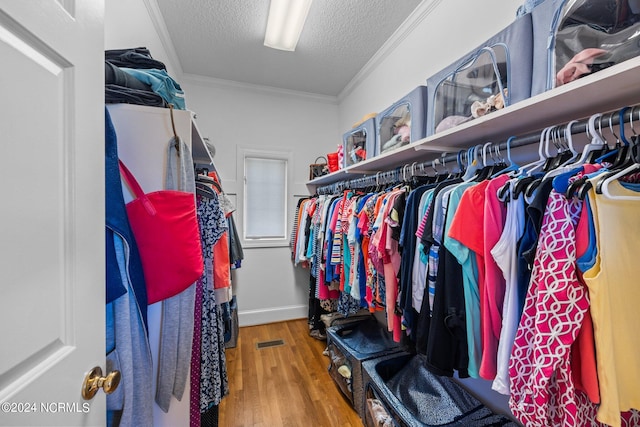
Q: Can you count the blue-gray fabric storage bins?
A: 4